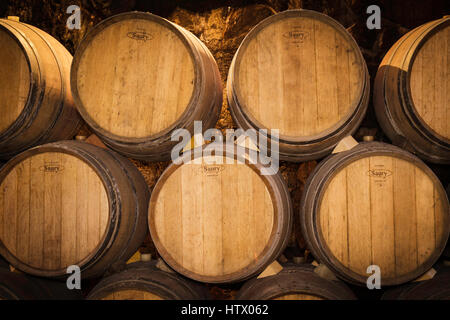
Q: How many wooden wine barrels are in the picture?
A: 11